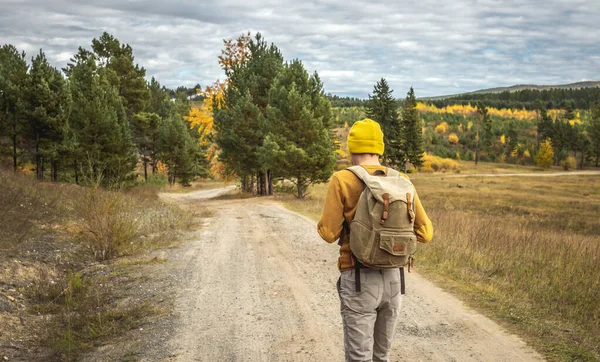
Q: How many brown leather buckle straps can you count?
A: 2